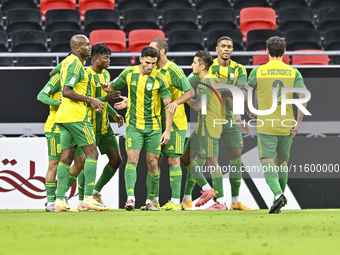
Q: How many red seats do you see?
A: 7